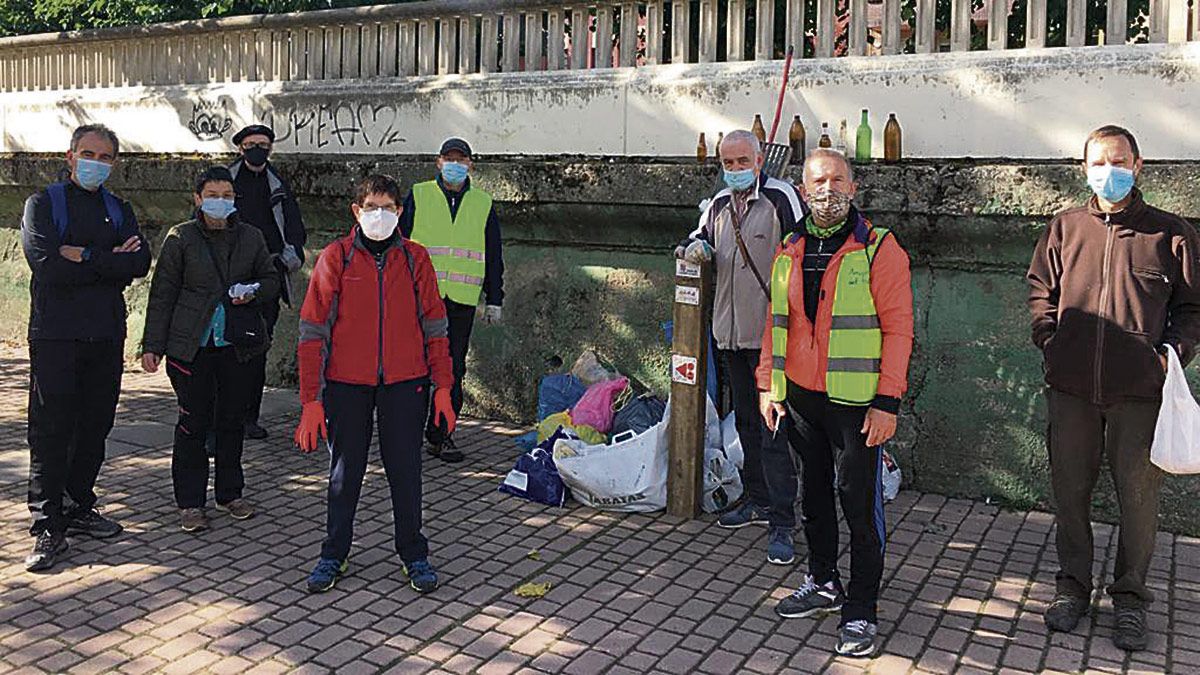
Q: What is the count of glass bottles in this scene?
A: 8